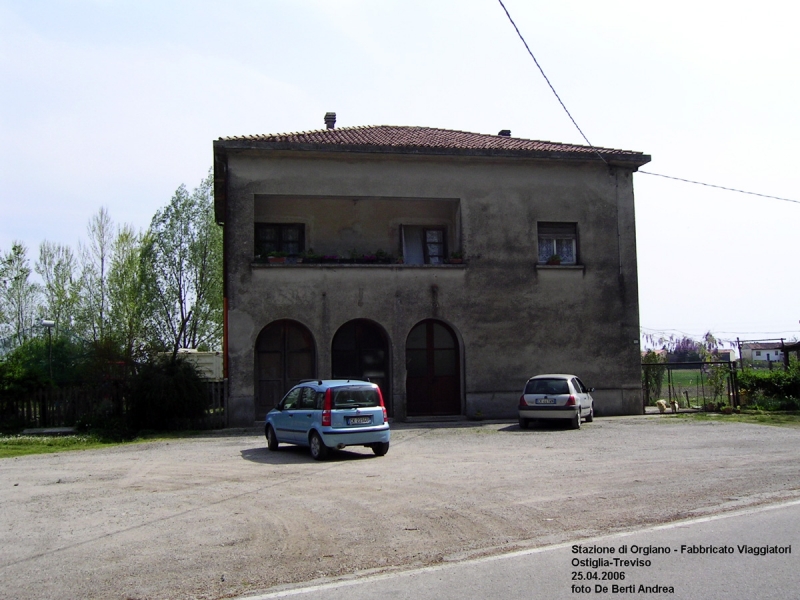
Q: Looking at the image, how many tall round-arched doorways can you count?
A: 3